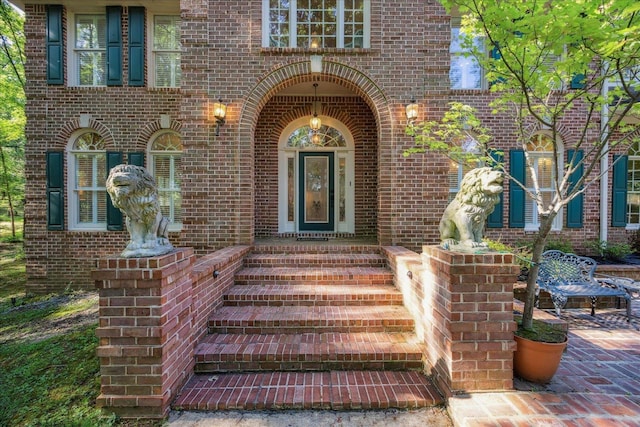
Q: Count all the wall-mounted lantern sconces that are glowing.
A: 2